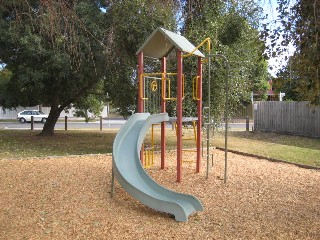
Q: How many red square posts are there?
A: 4